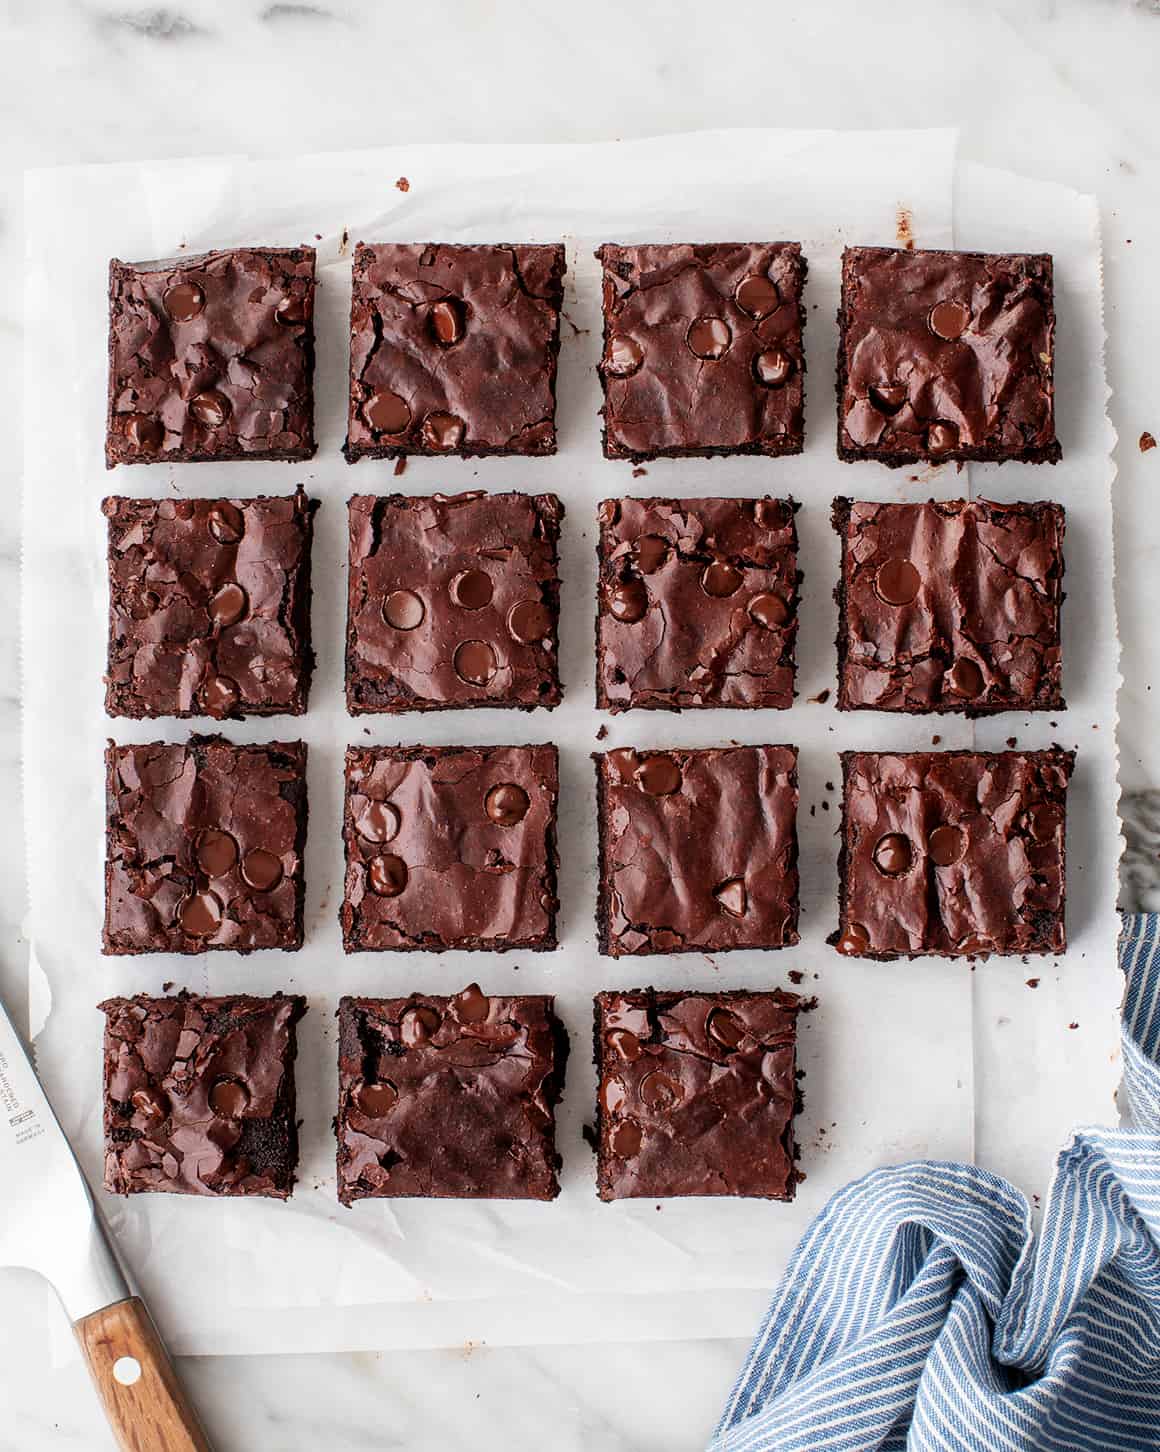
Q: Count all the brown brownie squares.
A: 15